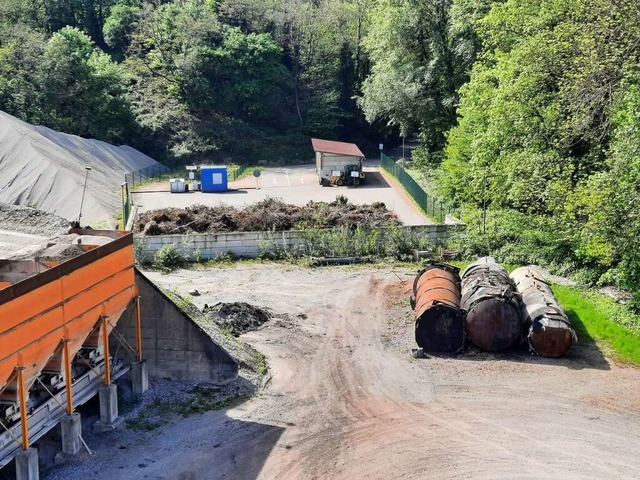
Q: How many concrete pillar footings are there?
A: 4